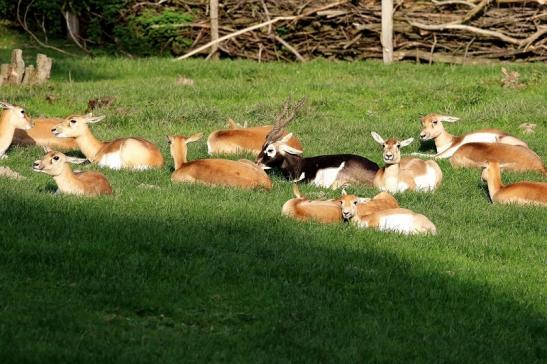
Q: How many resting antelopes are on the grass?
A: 13